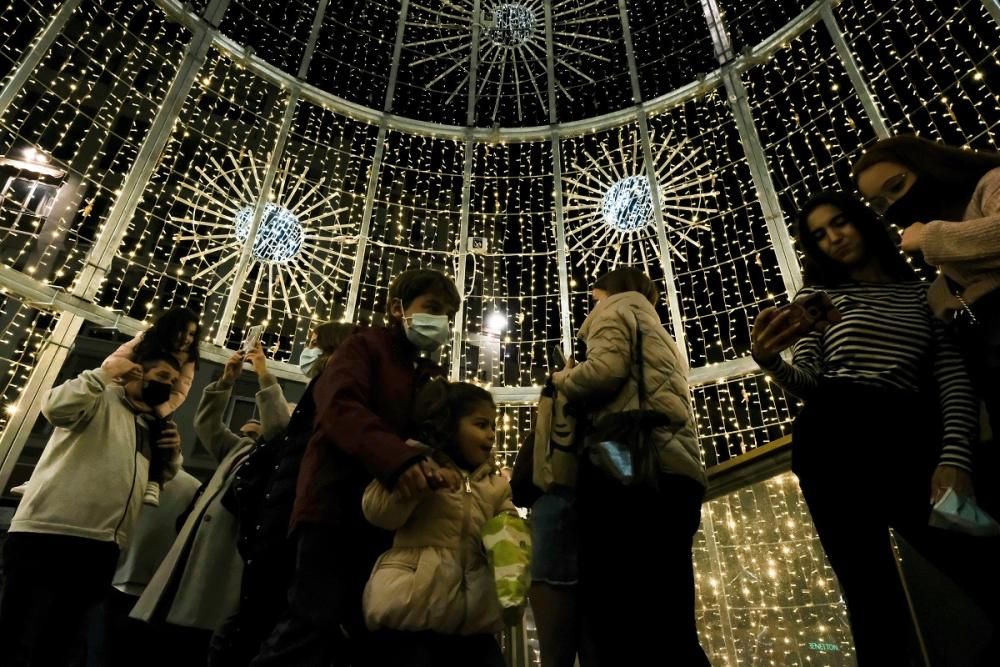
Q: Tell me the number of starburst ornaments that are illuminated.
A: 3